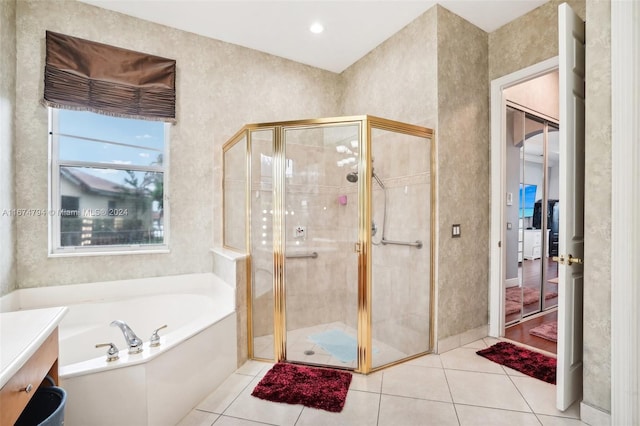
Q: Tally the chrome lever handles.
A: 2